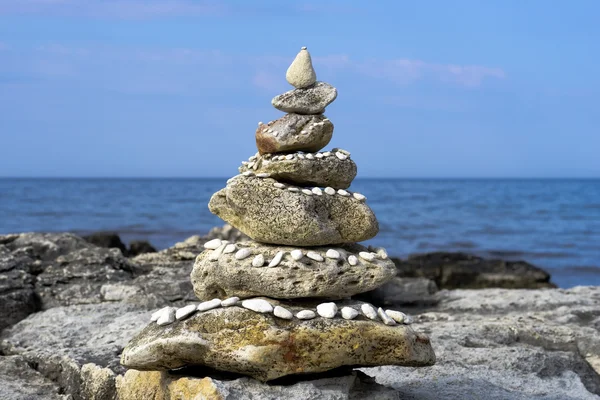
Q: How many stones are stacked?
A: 7